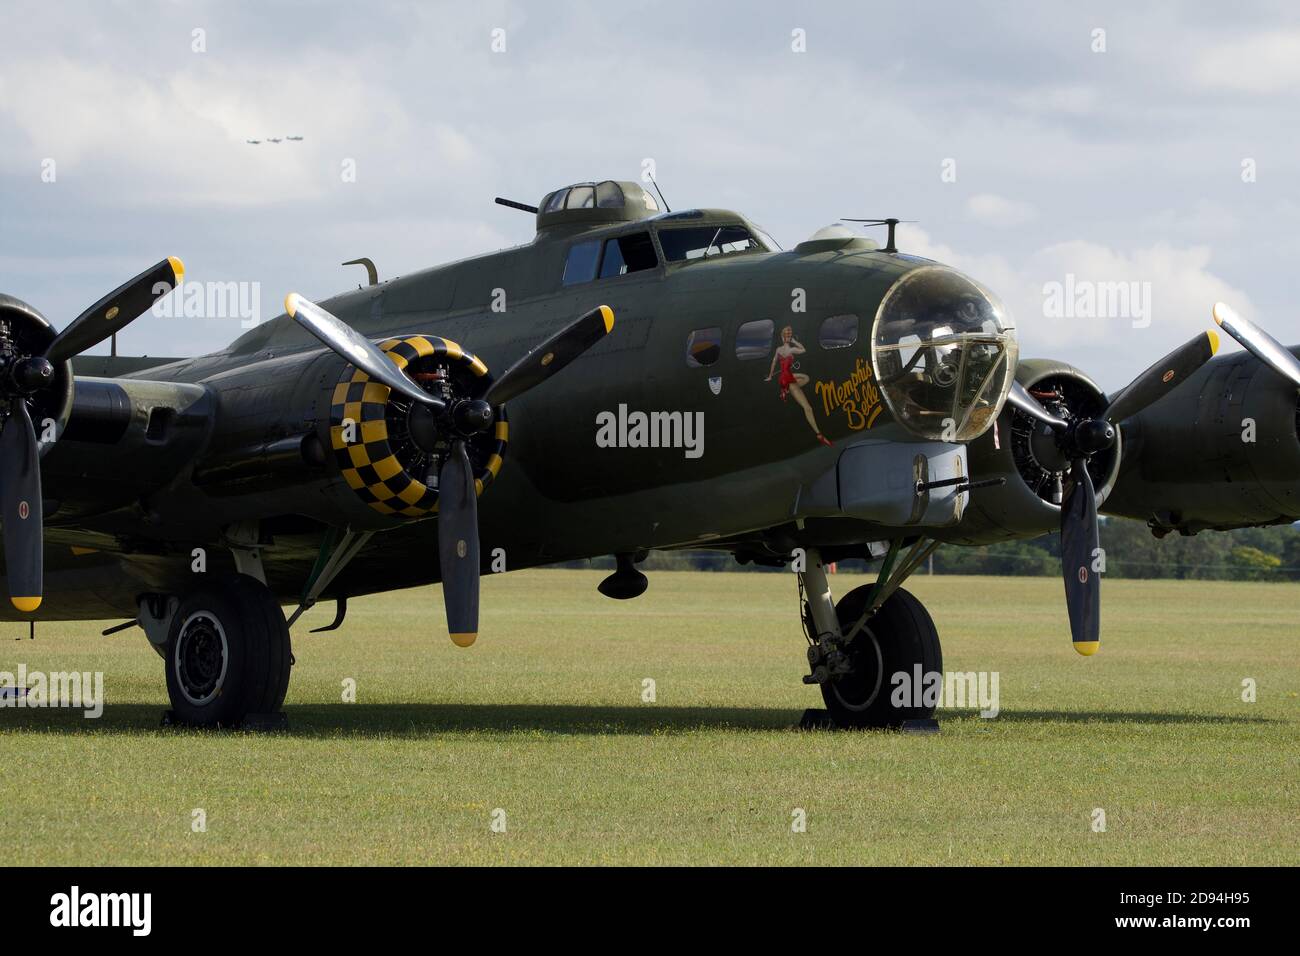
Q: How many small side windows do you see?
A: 3